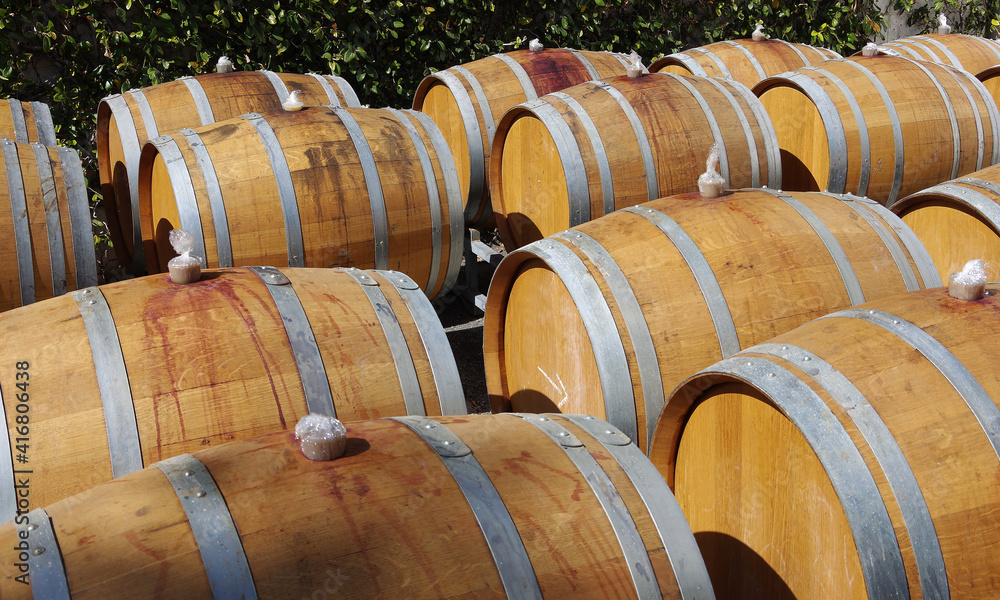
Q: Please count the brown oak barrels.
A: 15